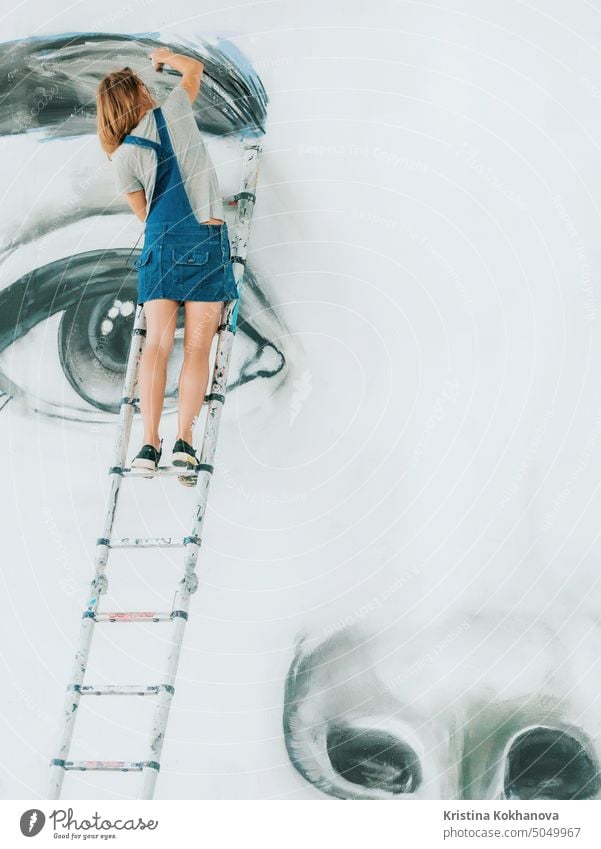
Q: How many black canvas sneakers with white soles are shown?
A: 2